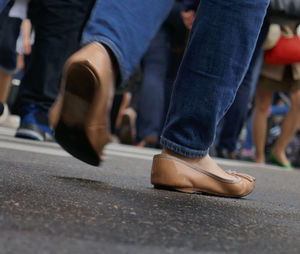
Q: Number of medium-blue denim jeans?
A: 1